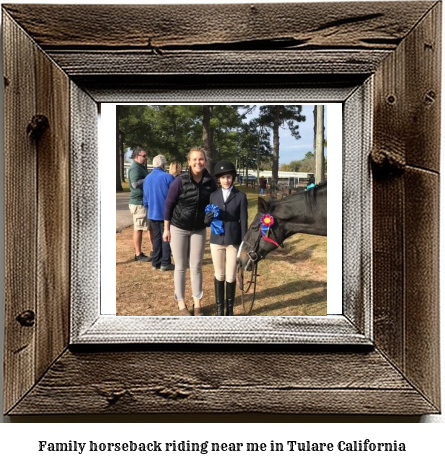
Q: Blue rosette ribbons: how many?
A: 1